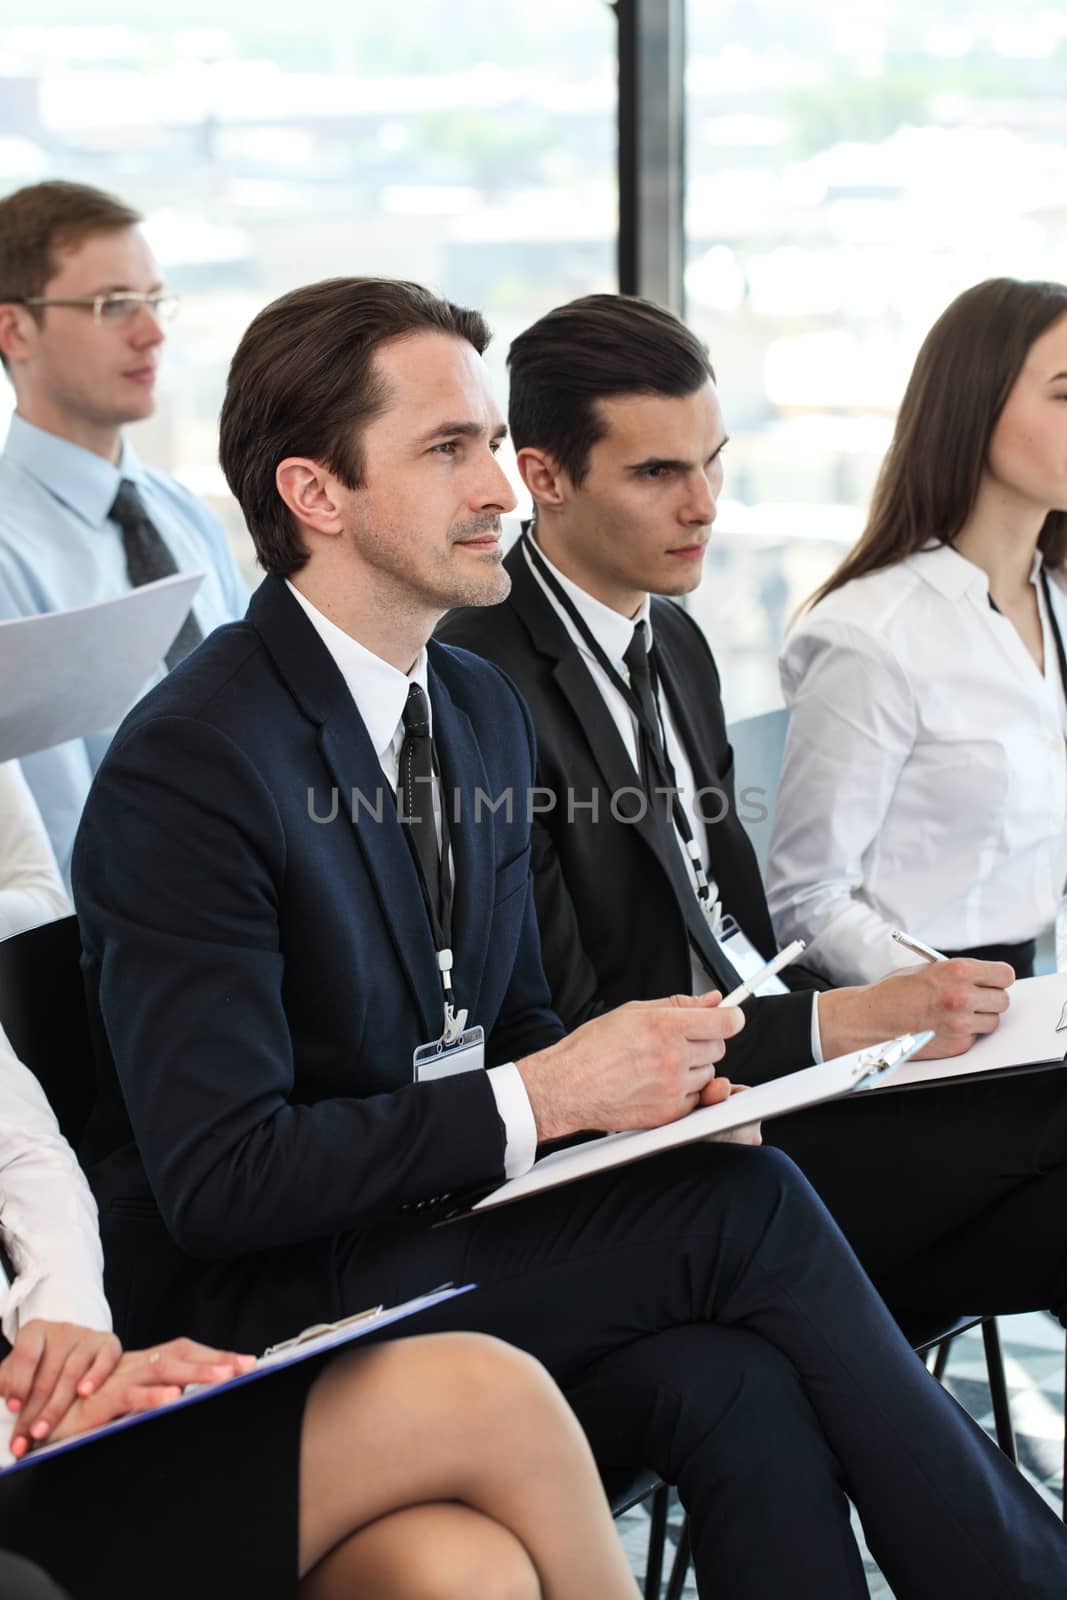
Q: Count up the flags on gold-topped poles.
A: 0